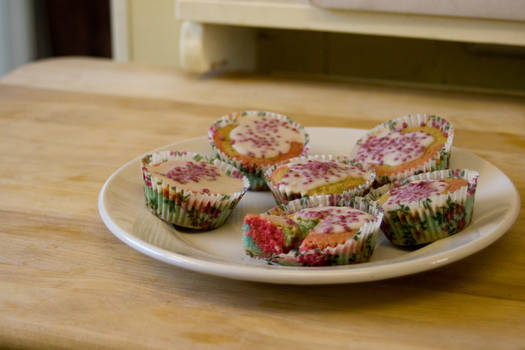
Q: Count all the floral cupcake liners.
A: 6